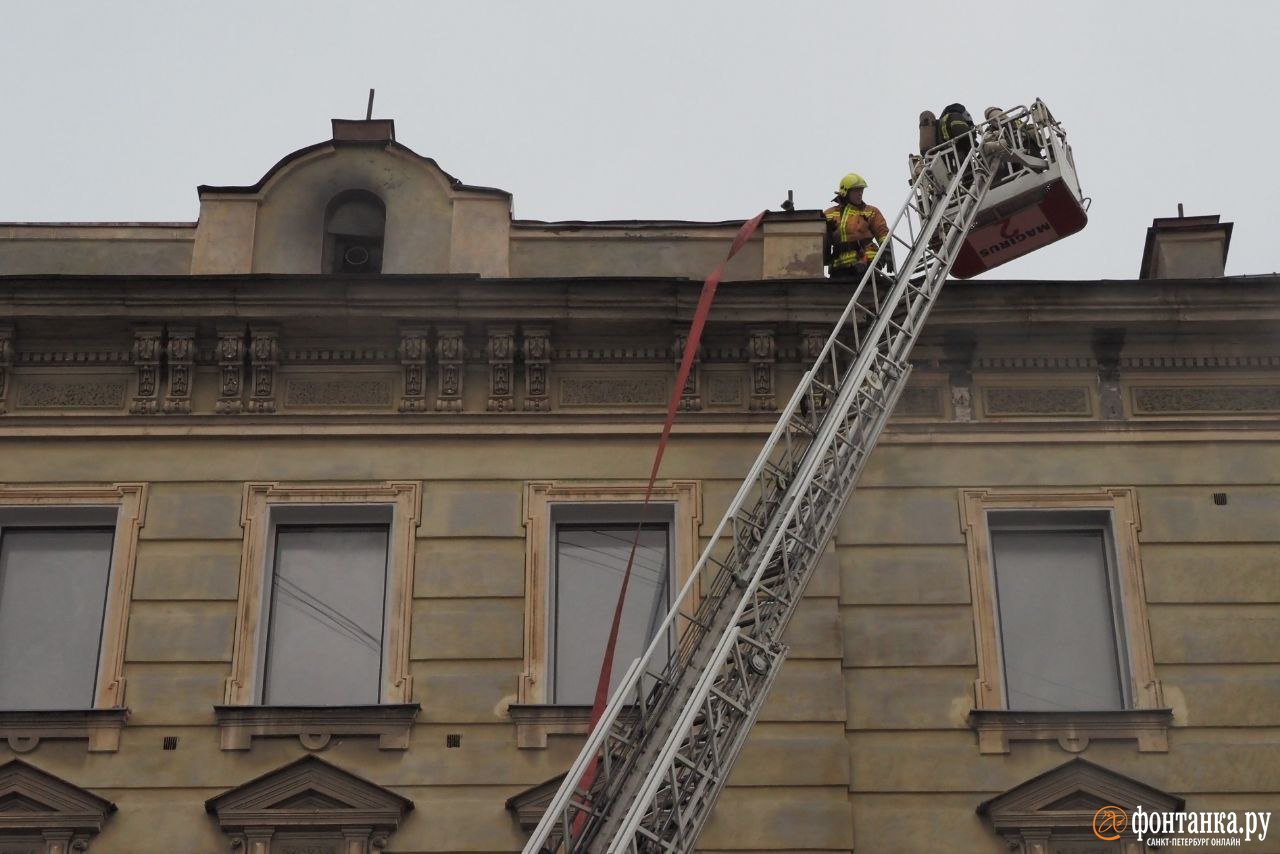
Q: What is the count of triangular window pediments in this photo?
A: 4